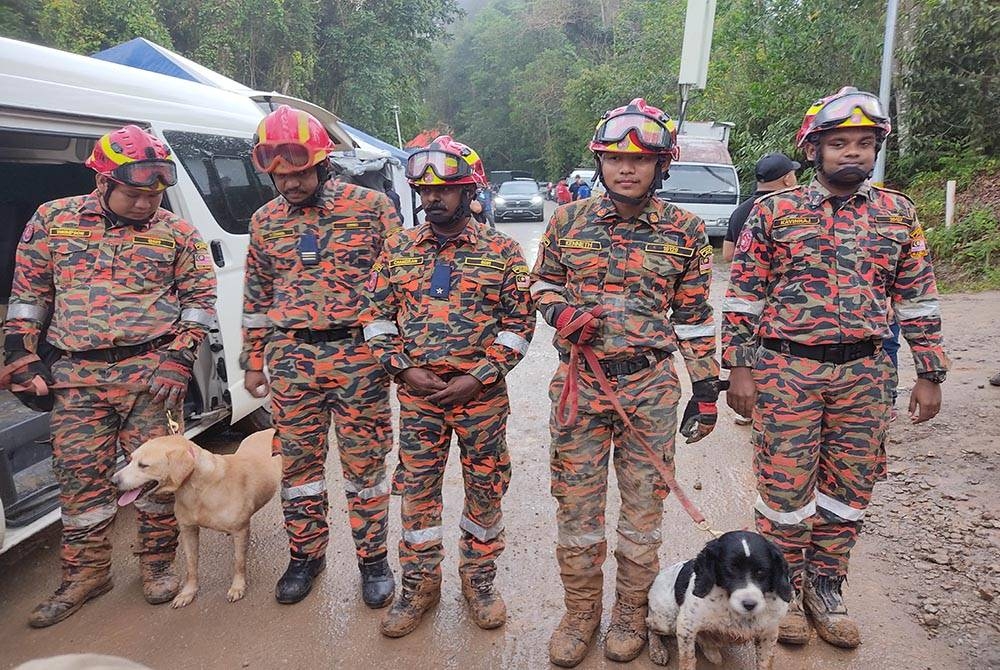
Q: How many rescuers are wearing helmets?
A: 5